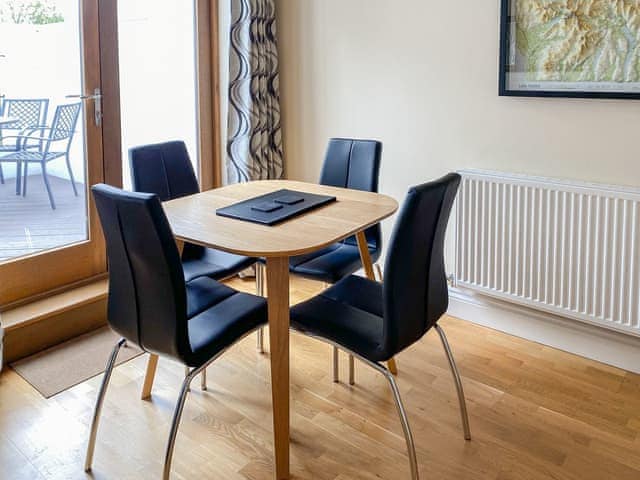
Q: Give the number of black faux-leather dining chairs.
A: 4